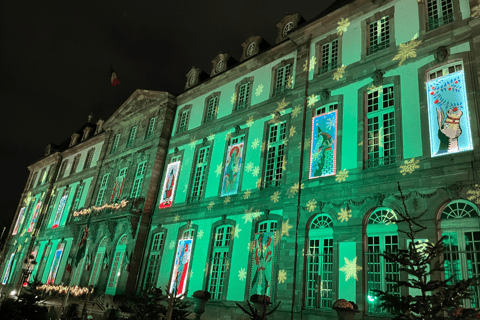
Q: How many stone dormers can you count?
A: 8